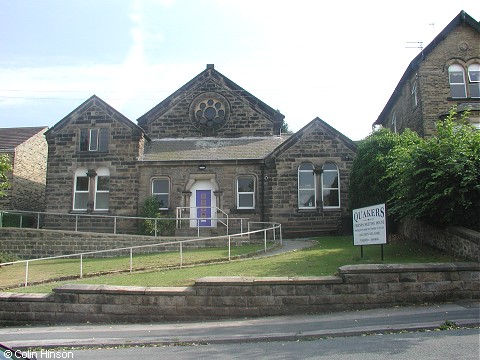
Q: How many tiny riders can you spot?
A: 0